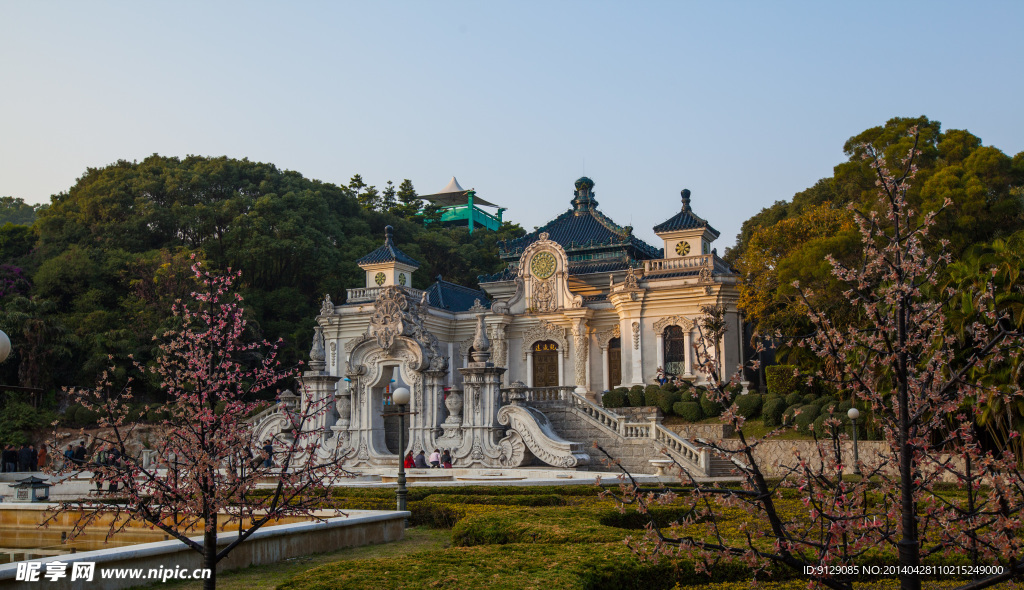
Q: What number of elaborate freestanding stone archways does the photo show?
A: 1